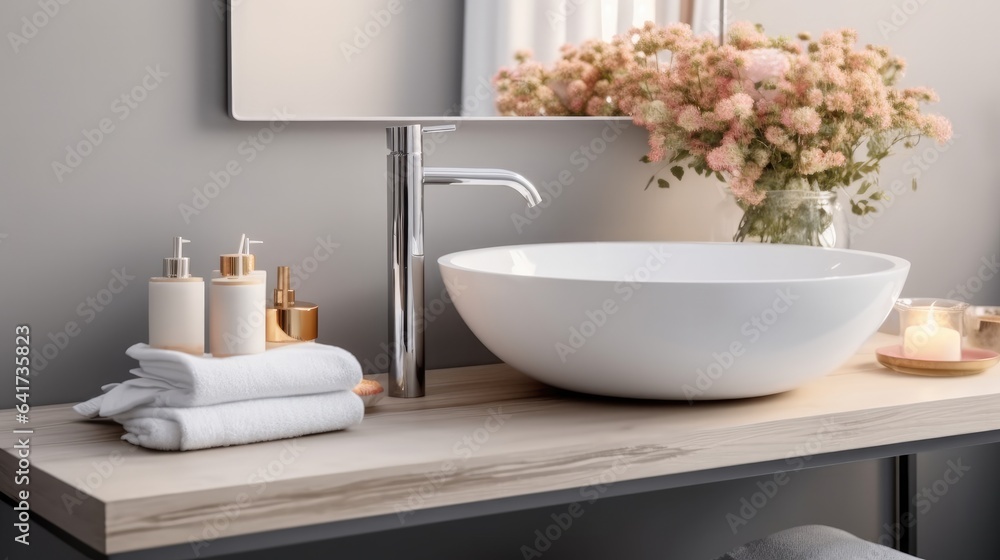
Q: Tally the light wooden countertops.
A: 1